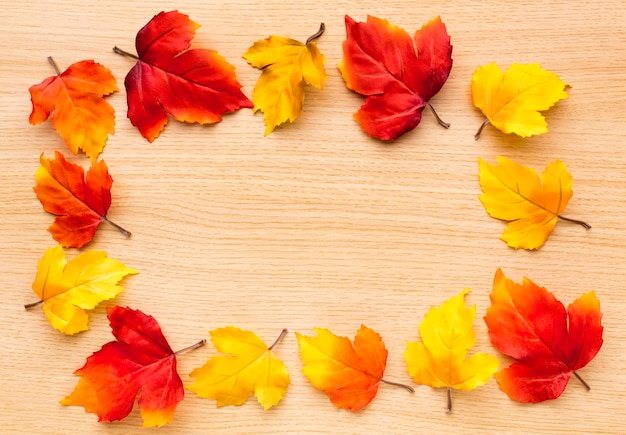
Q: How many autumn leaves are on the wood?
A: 13